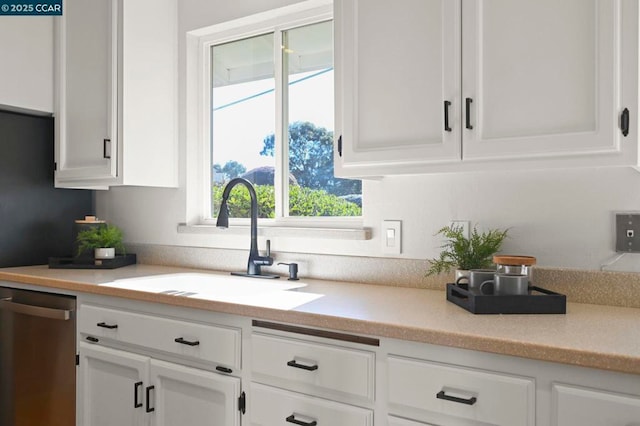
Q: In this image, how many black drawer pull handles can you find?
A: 5